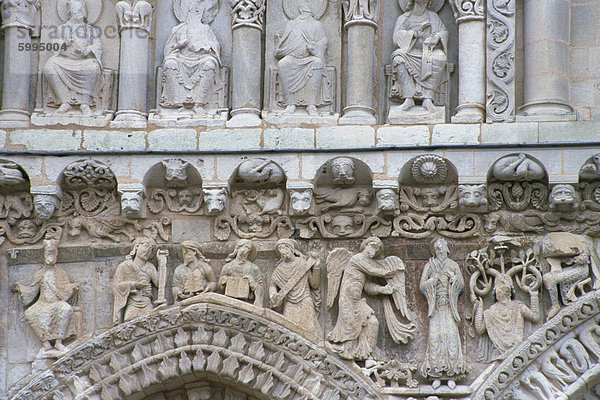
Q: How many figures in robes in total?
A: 12